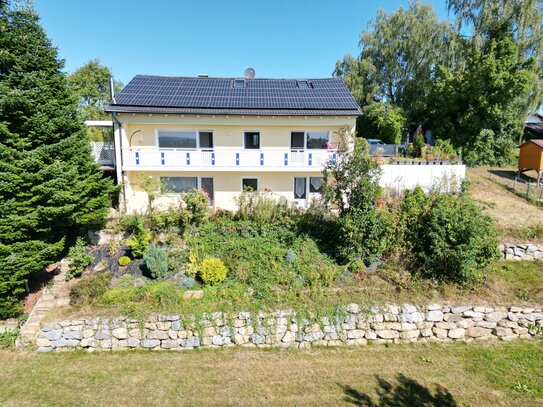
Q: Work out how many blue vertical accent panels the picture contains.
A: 9